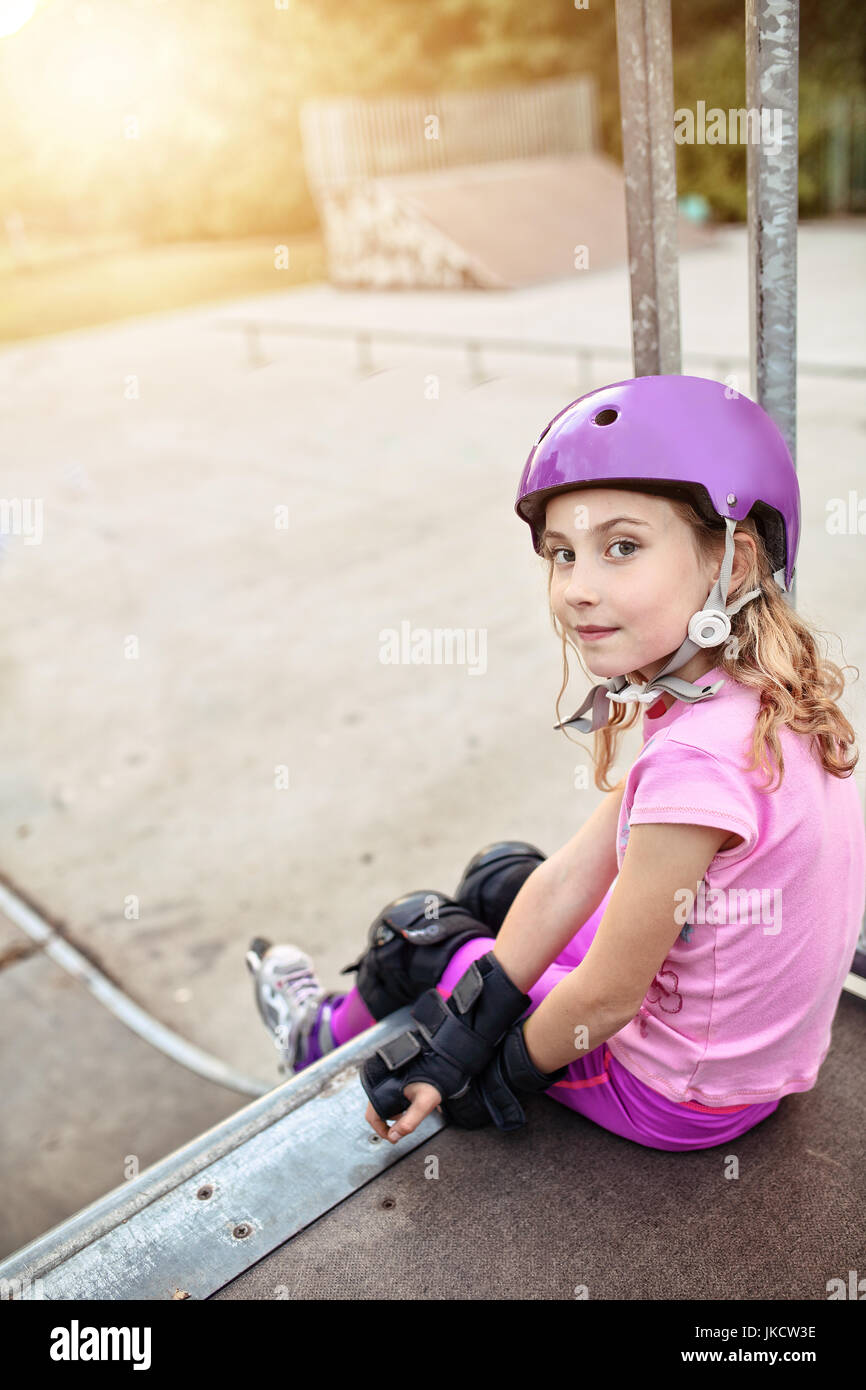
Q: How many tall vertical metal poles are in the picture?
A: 2